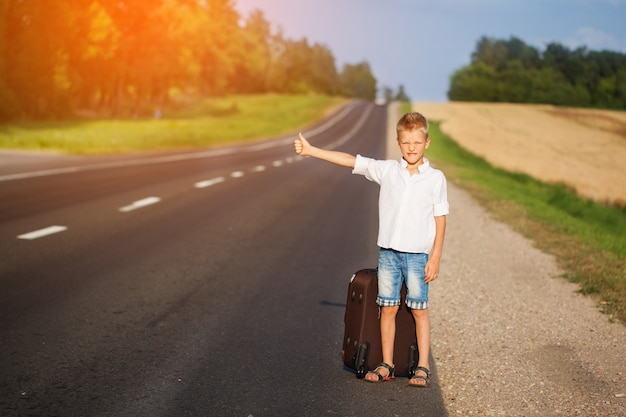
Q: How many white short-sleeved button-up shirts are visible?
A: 1